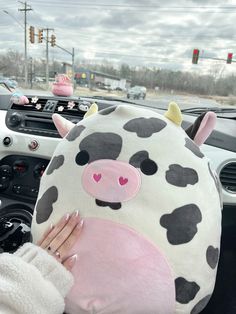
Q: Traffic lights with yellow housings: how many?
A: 3